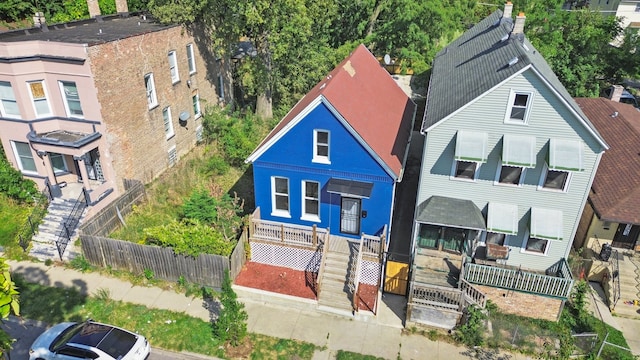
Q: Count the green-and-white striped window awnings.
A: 5